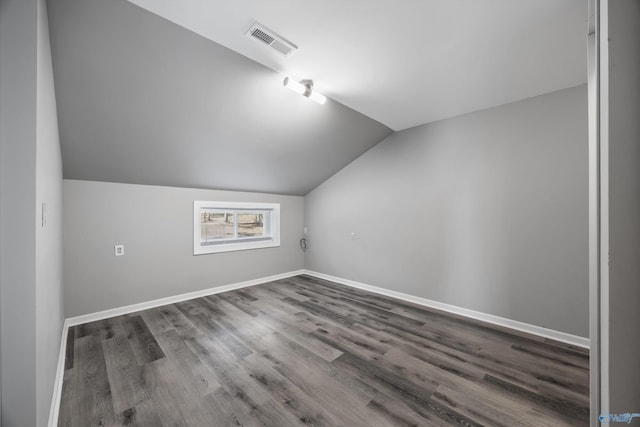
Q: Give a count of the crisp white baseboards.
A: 3